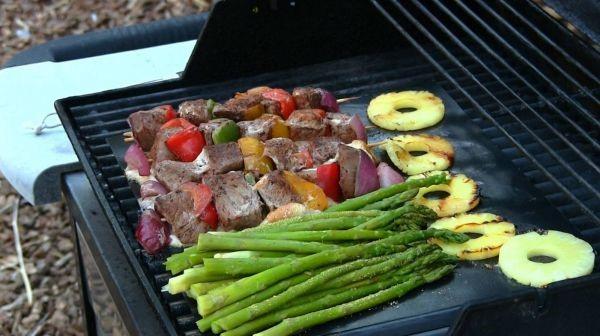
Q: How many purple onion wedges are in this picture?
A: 7